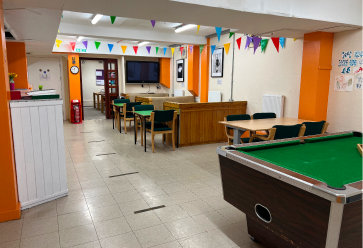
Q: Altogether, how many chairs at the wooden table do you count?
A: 4